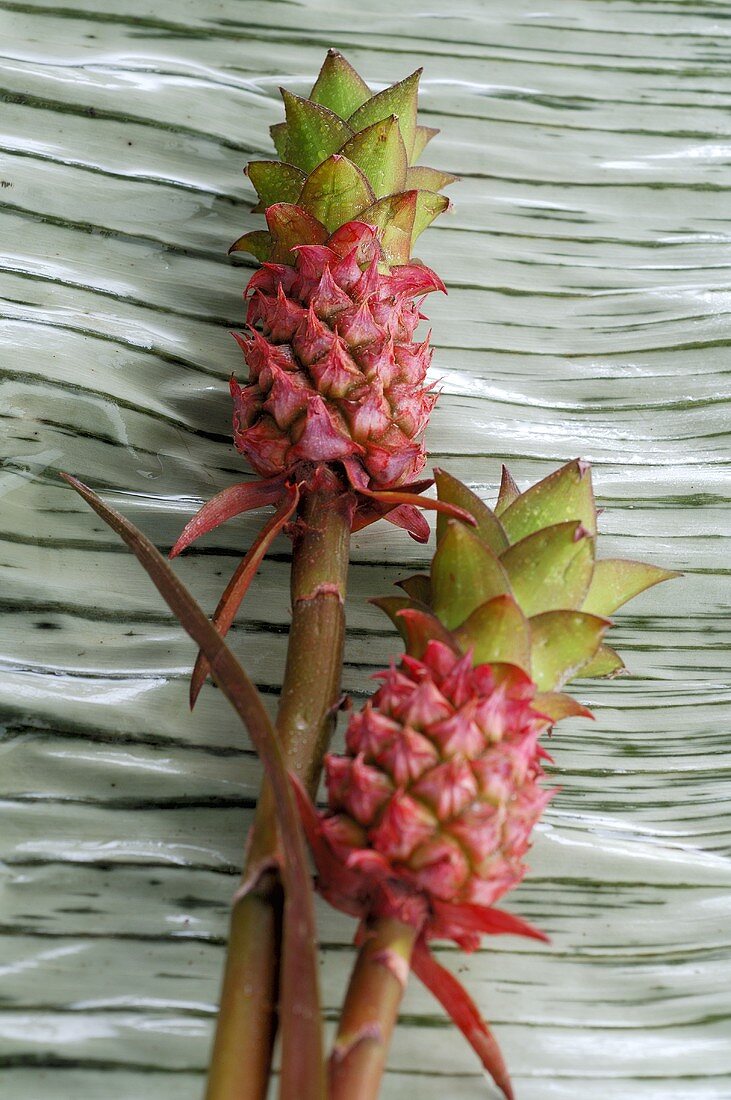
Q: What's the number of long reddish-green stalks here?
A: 2